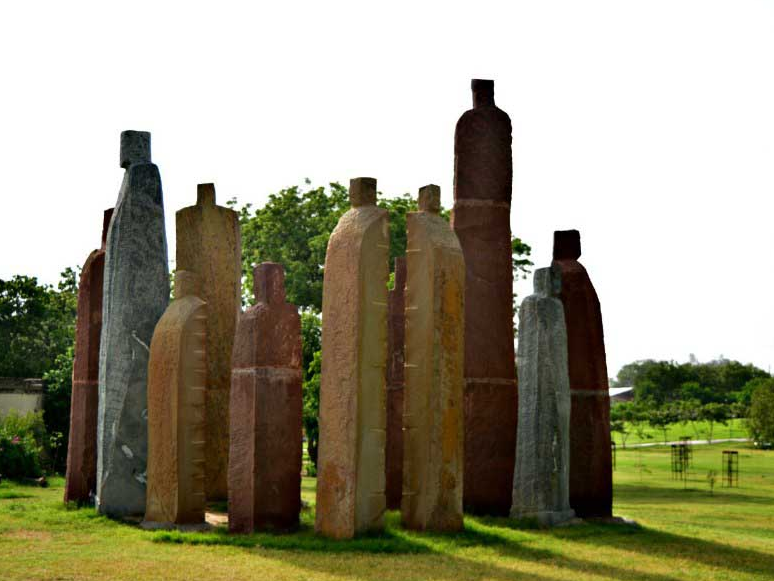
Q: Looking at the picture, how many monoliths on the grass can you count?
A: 11